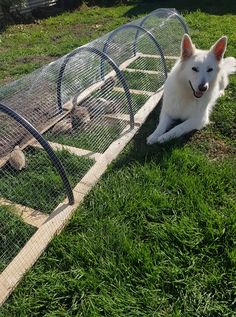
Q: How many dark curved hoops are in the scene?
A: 4